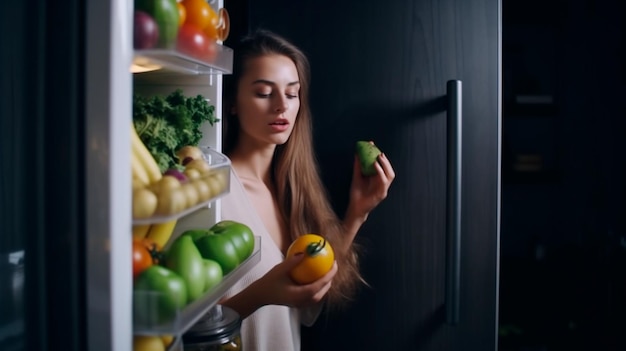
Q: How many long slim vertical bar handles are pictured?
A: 1